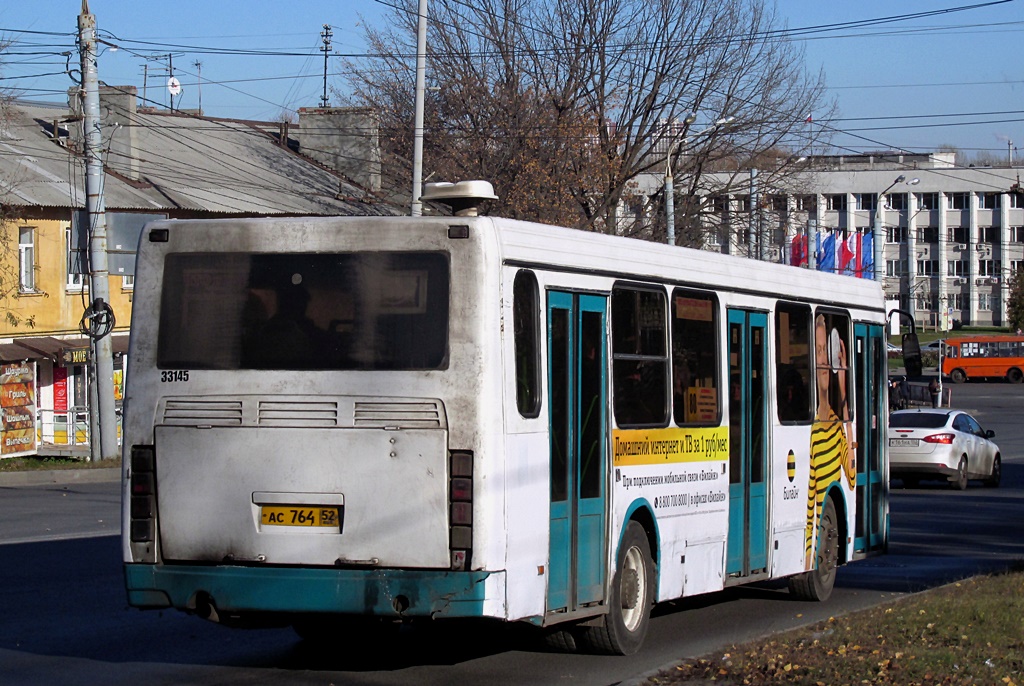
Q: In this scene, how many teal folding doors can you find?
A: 3